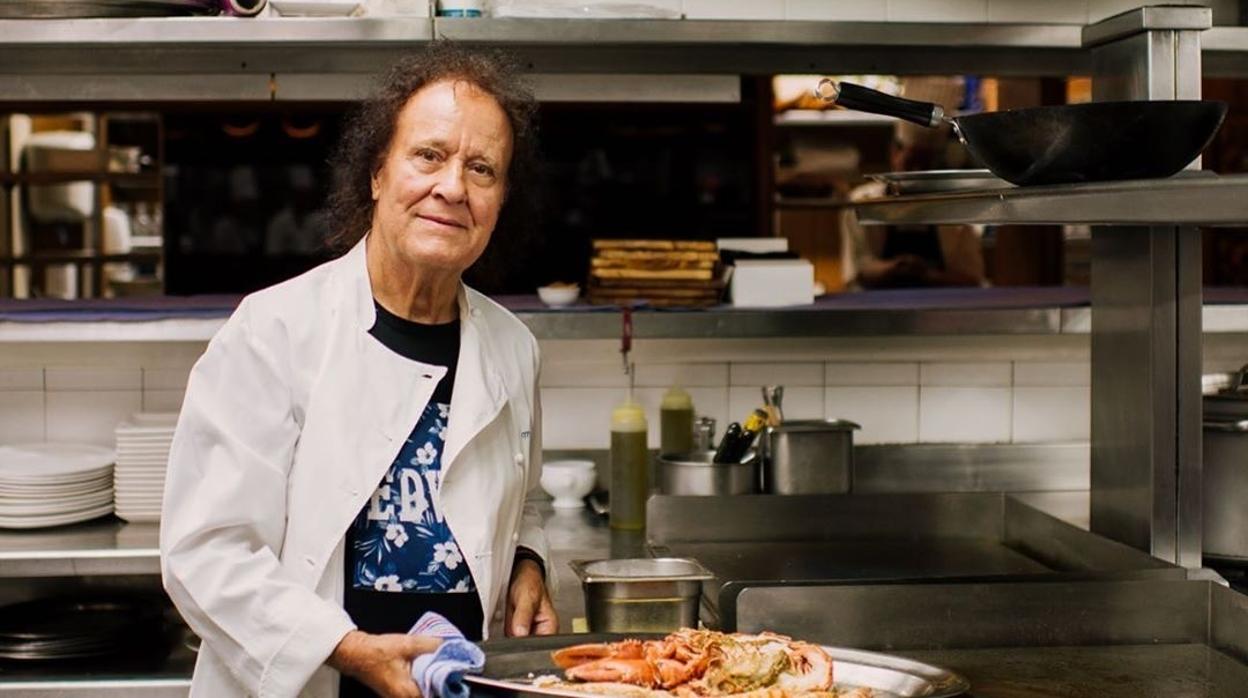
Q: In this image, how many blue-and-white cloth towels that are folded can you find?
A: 1